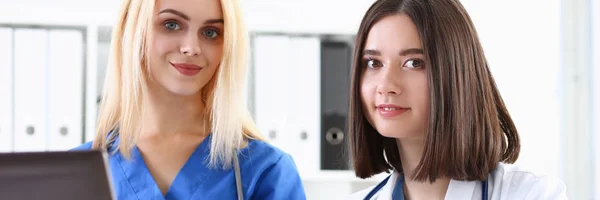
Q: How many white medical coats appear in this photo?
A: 1